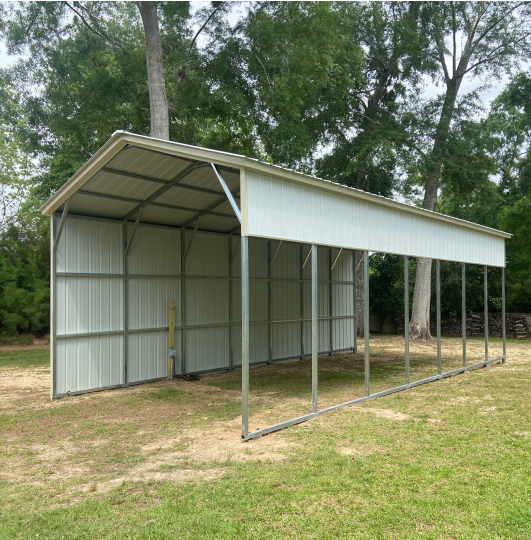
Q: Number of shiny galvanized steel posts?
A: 8